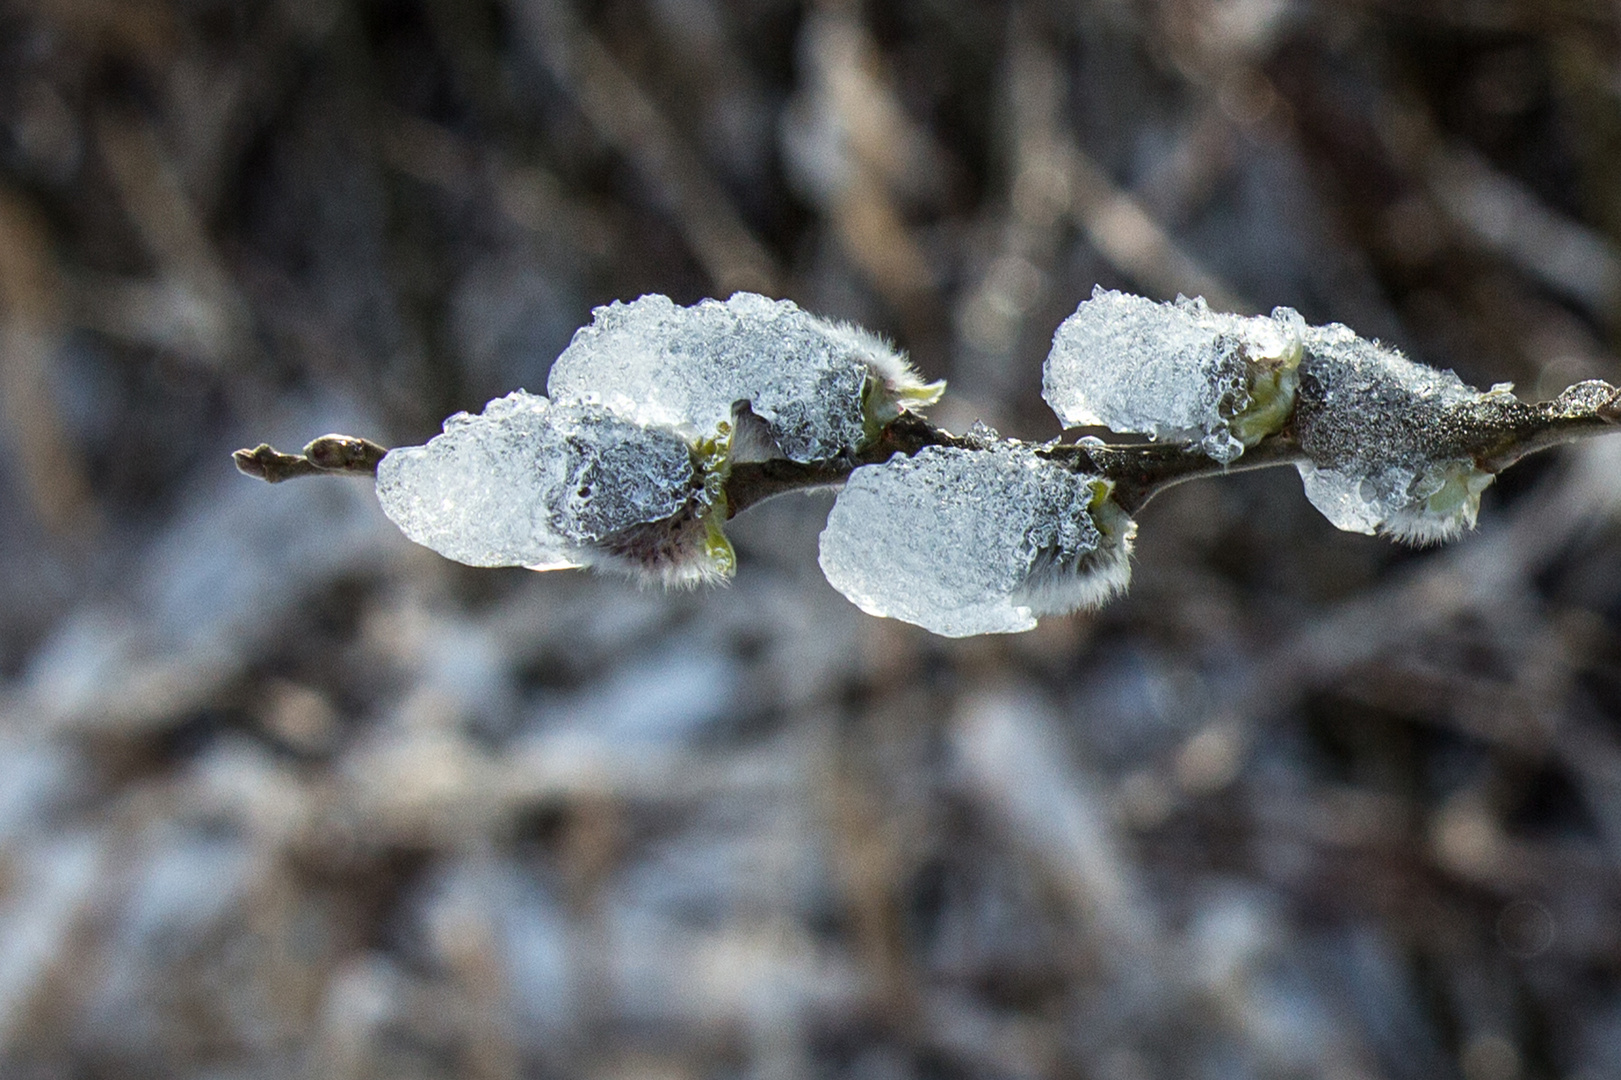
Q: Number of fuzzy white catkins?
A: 5